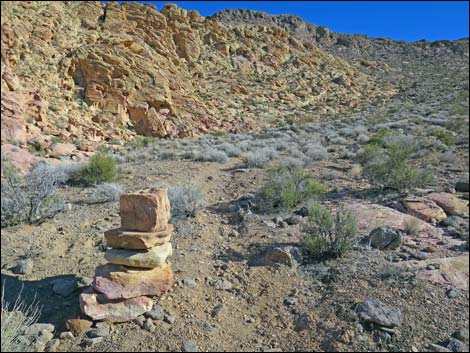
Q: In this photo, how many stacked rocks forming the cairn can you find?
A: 5